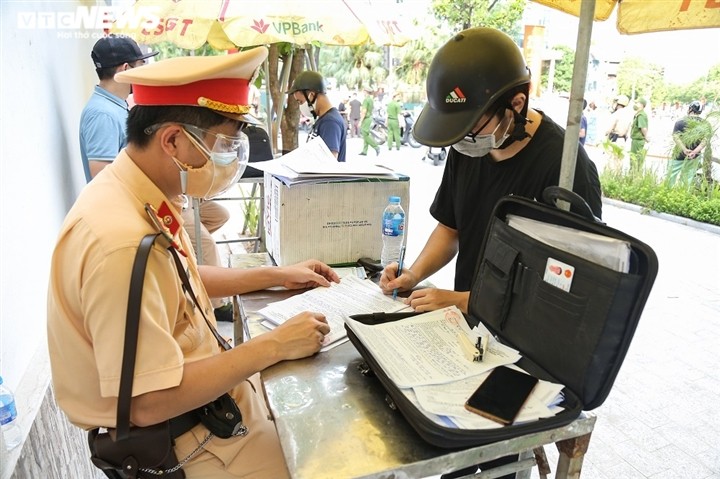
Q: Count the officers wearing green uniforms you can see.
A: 3